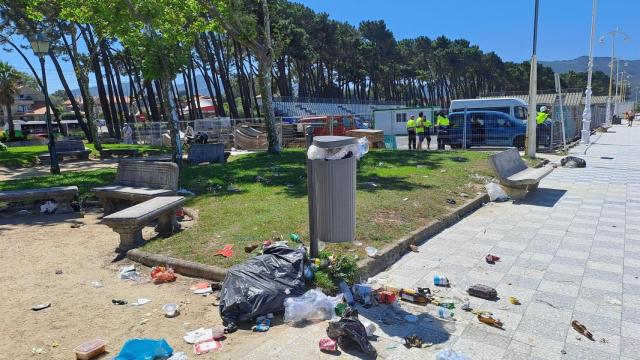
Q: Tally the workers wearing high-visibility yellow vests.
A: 5